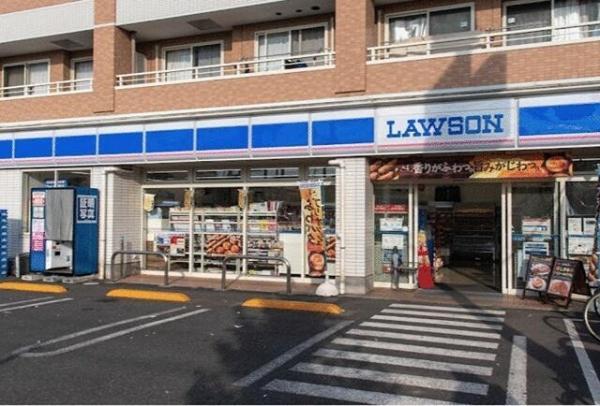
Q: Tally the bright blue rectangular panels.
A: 9